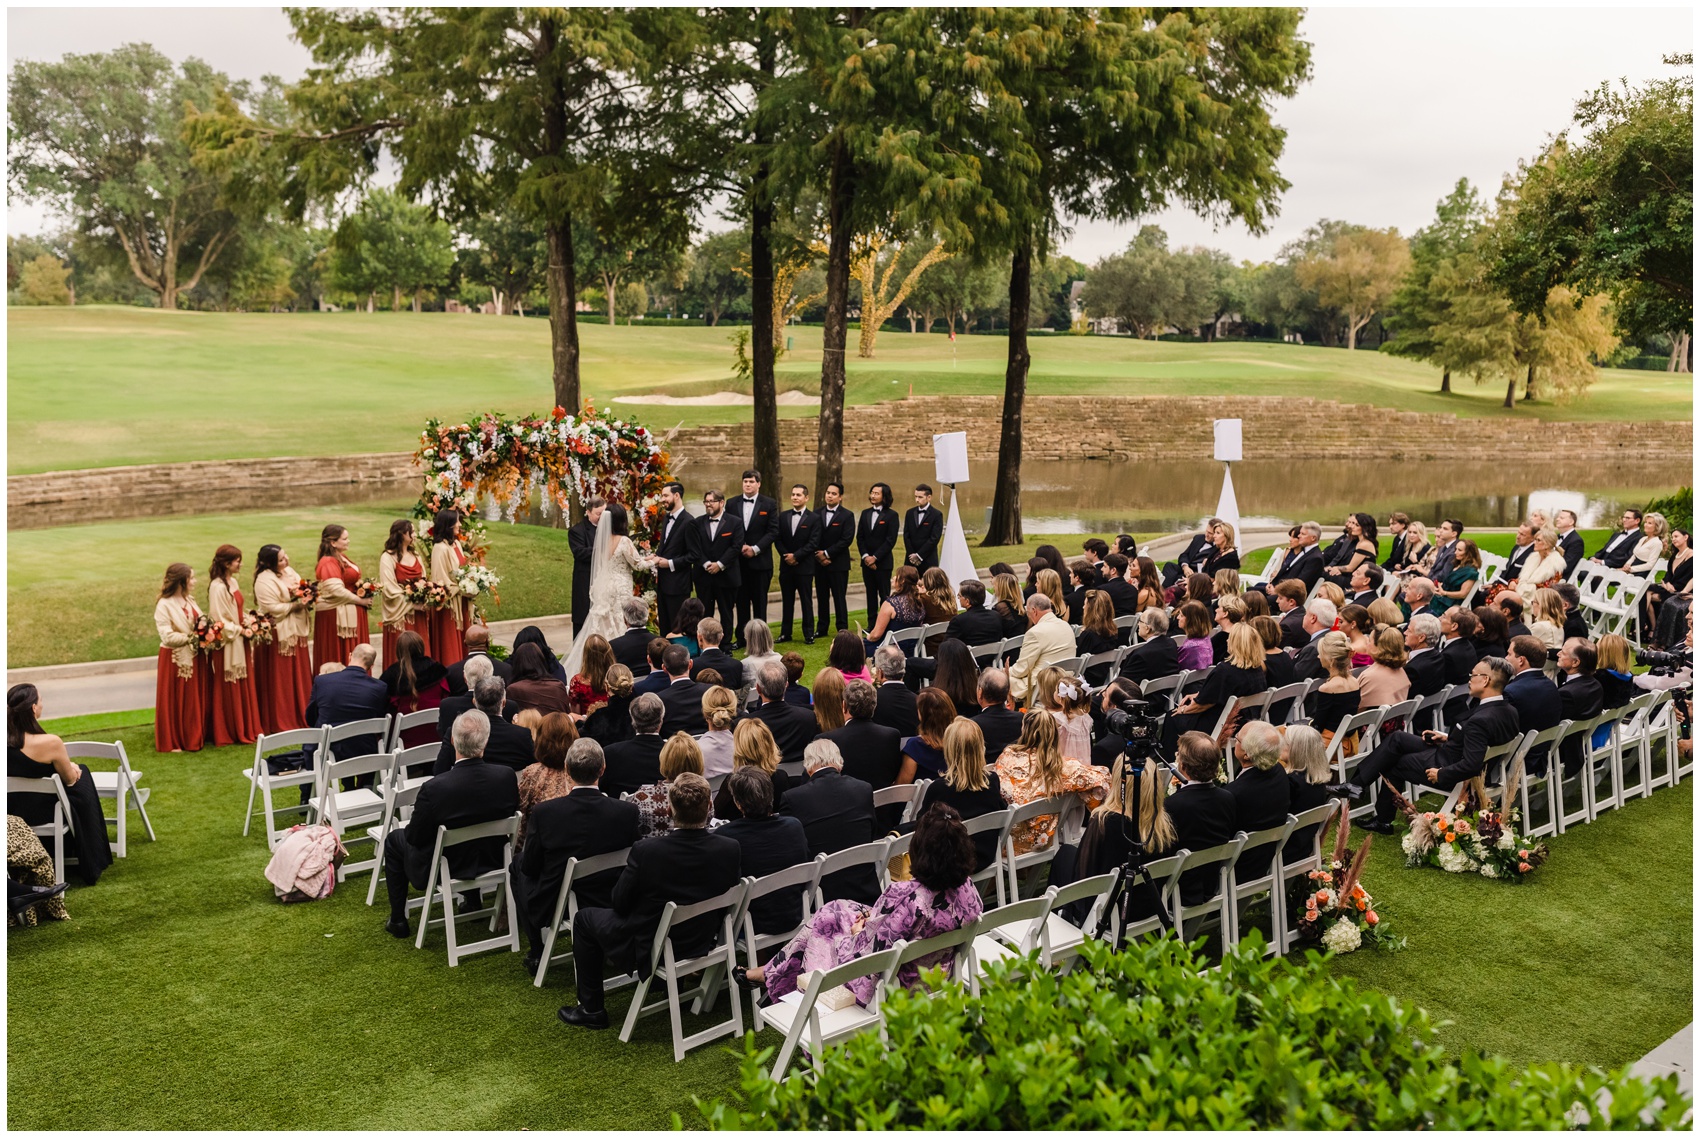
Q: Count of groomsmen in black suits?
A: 6